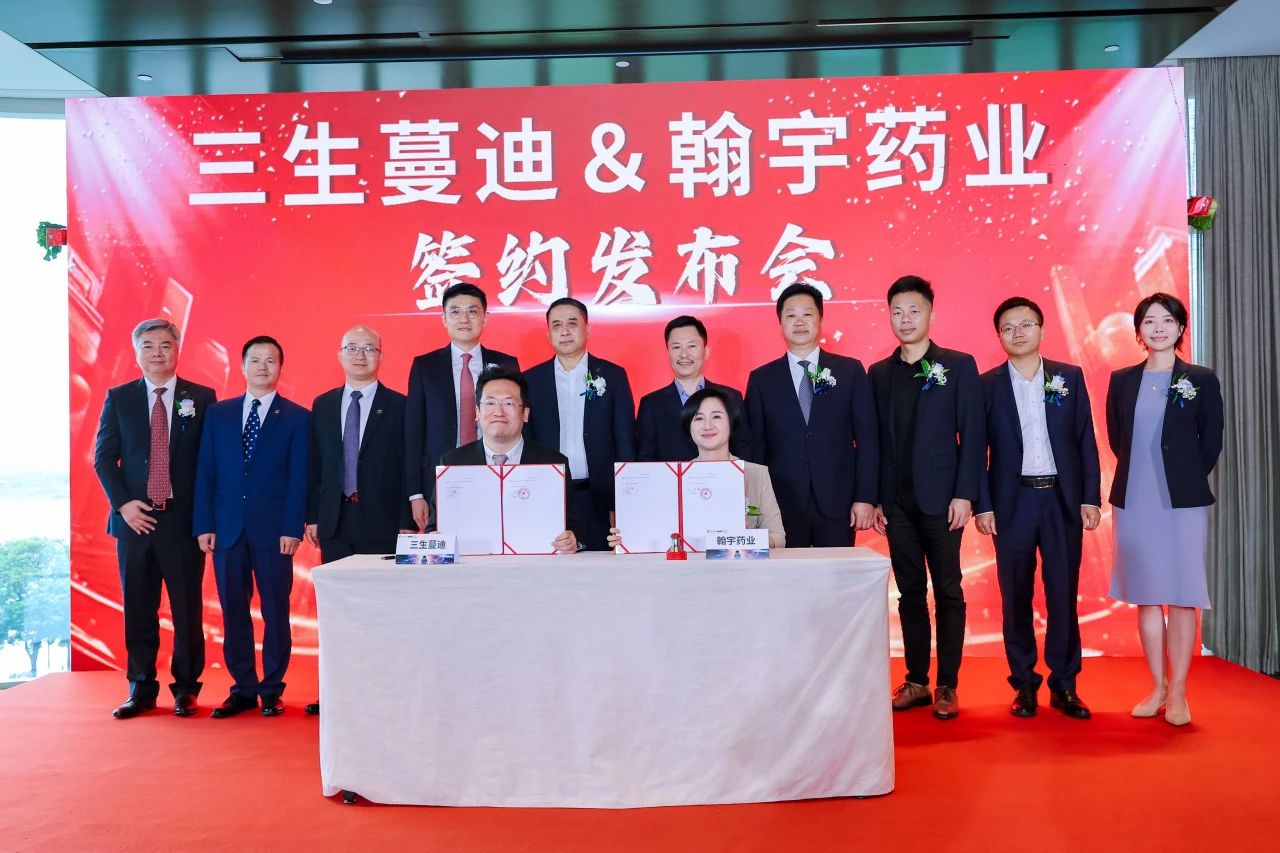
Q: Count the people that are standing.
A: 10